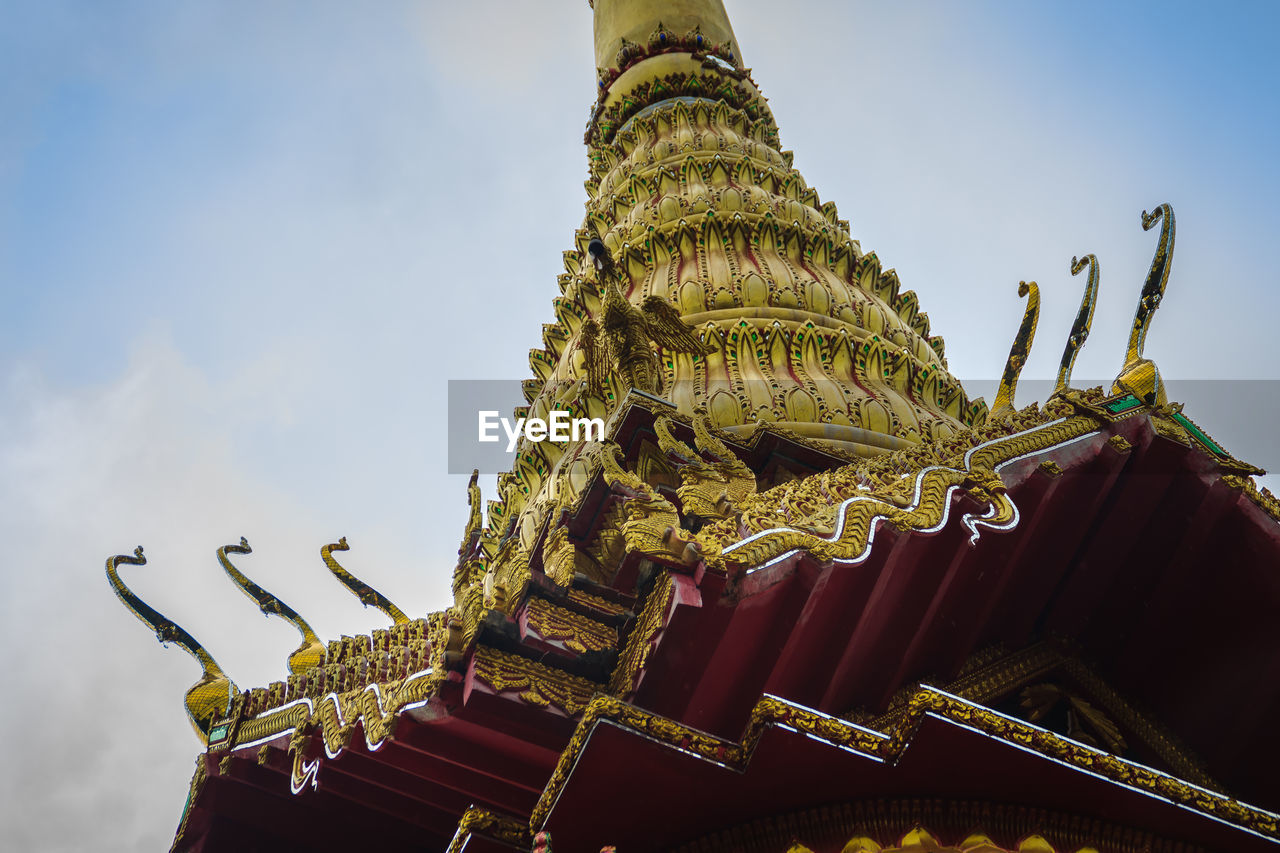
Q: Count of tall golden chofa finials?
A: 6